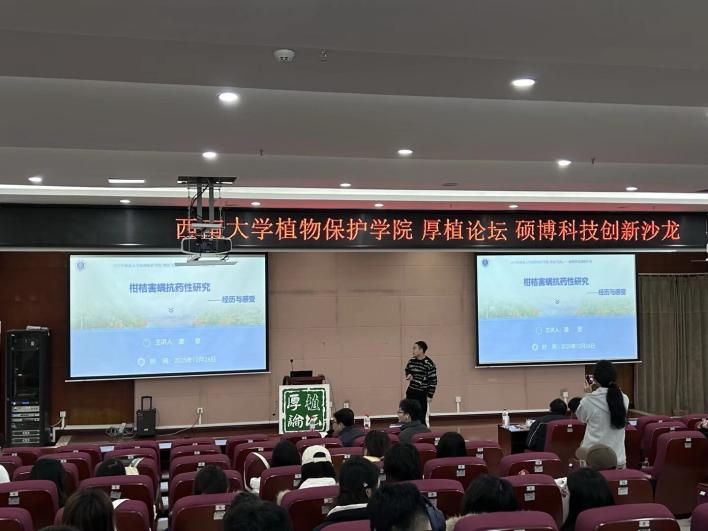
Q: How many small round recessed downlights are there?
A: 12